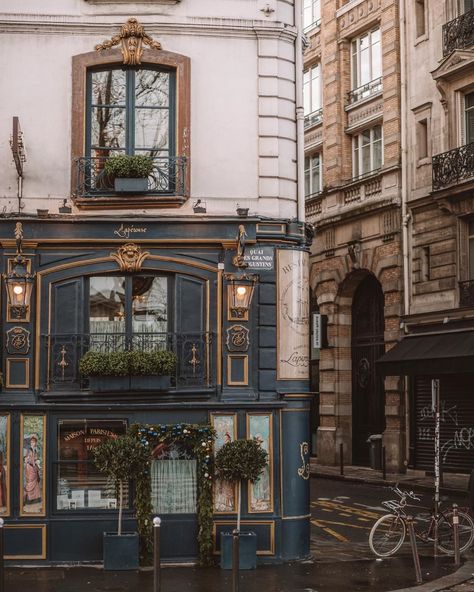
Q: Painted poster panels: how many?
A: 4